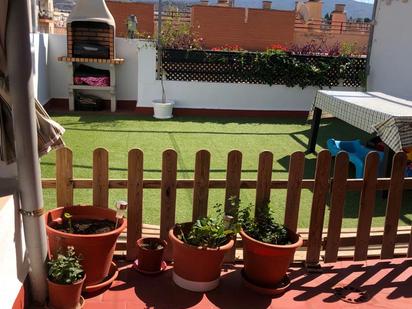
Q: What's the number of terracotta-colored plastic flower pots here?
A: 5